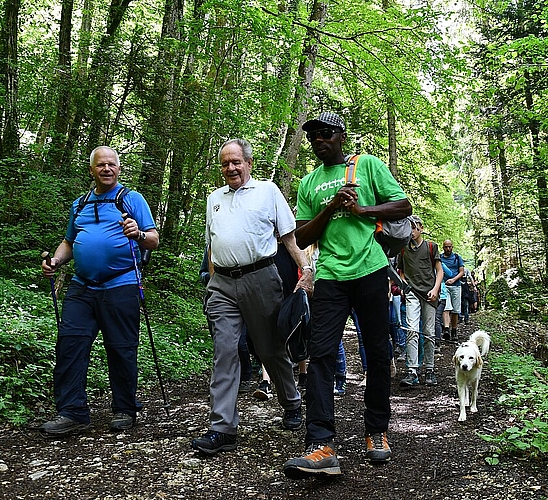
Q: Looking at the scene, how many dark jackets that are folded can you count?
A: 1